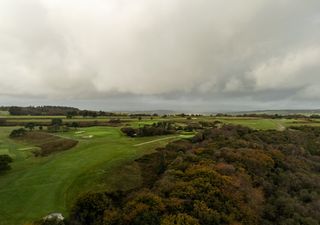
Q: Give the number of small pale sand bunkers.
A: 2